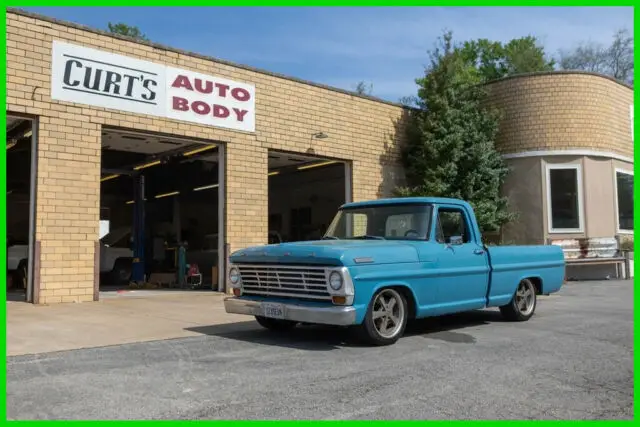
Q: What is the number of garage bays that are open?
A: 3